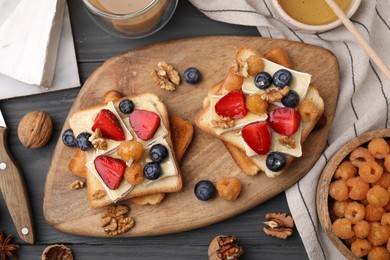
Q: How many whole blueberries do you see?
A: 11